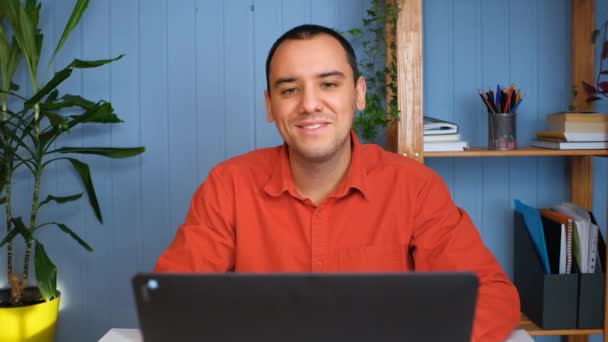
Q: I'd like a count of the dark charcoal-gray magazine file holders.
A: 2